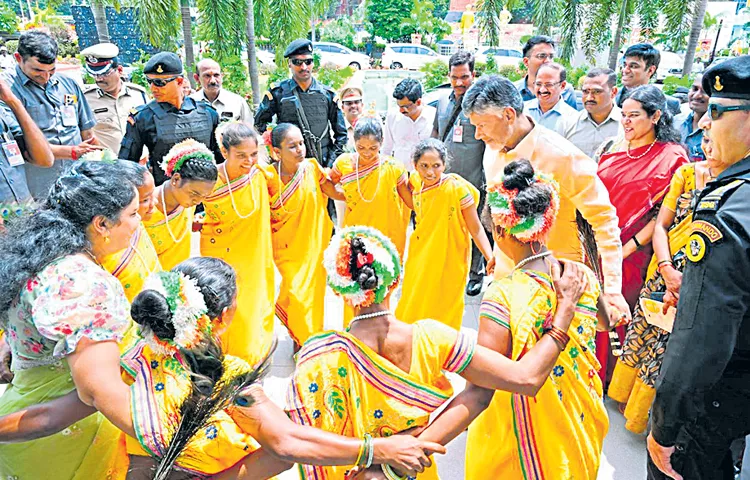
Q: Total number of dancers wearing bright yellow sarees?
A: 9